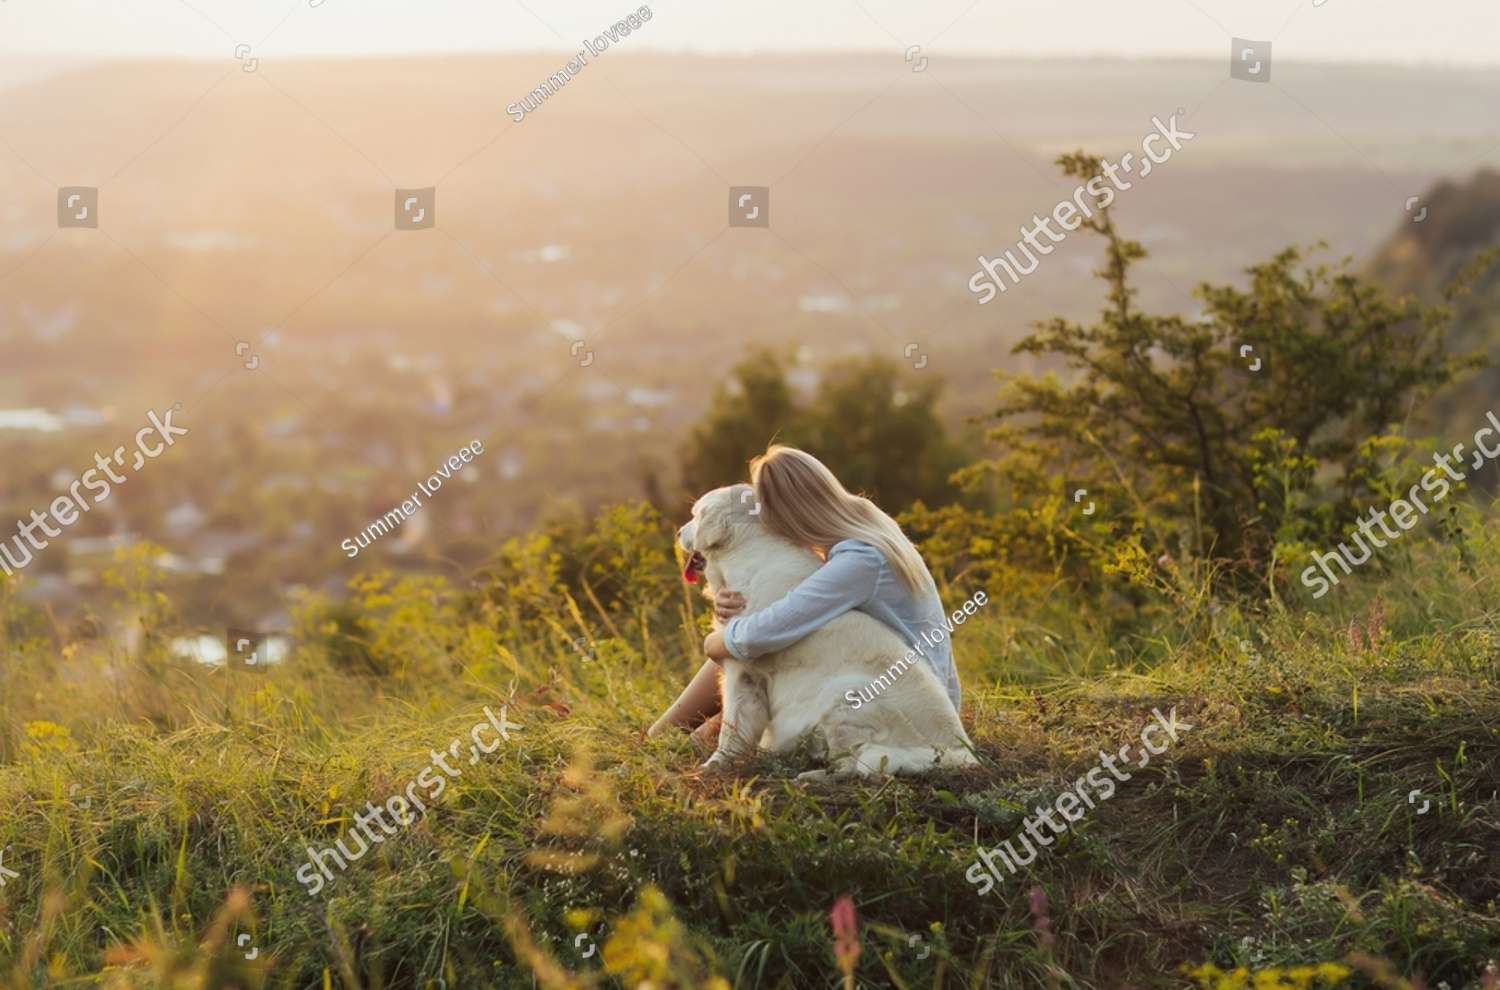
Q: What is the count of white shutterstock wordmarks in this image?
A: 5